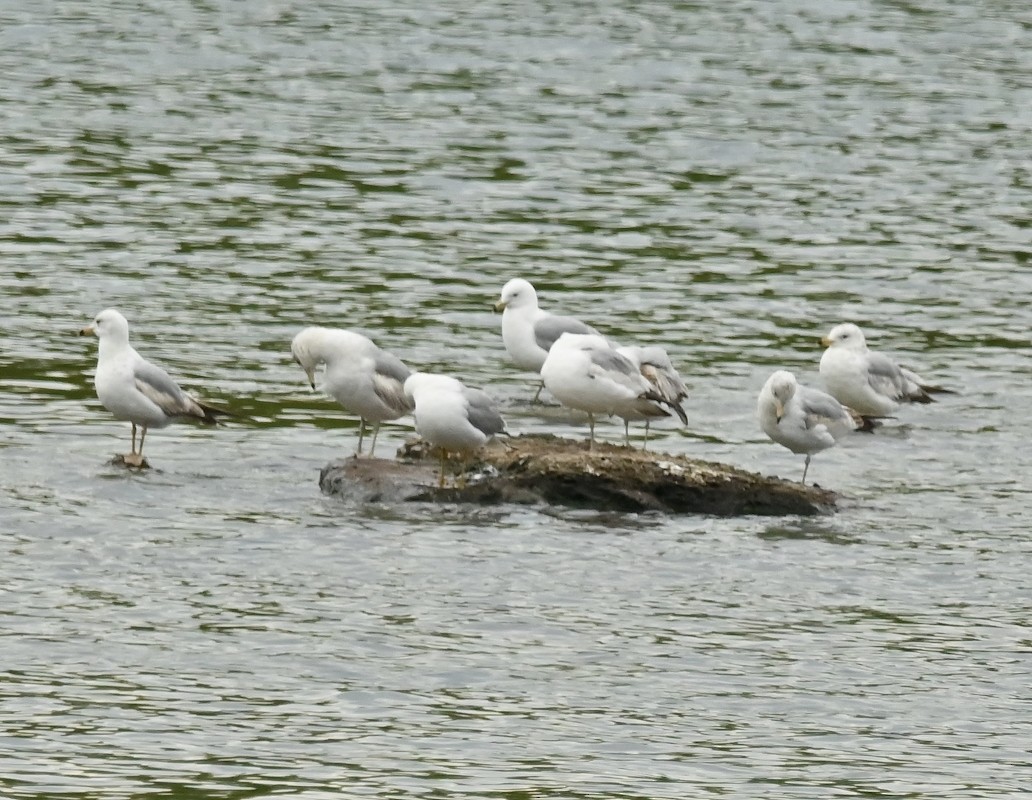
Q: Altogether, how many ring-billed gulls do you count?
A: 8